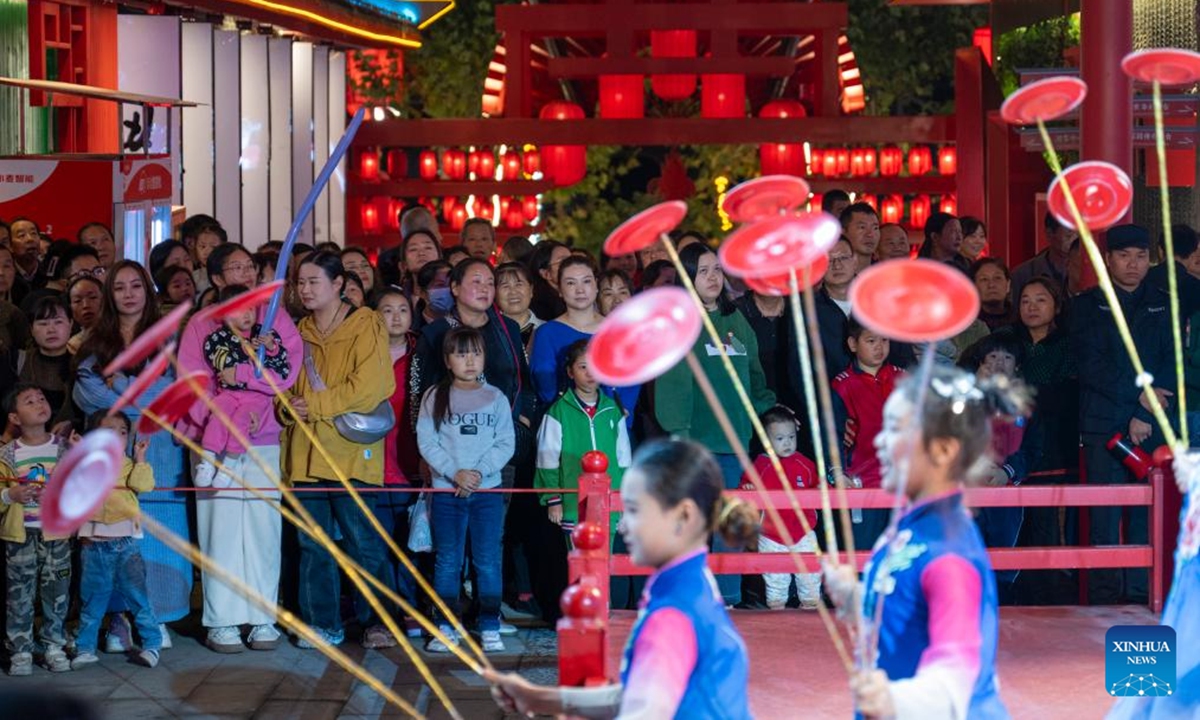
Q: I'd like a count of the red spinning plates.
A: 14